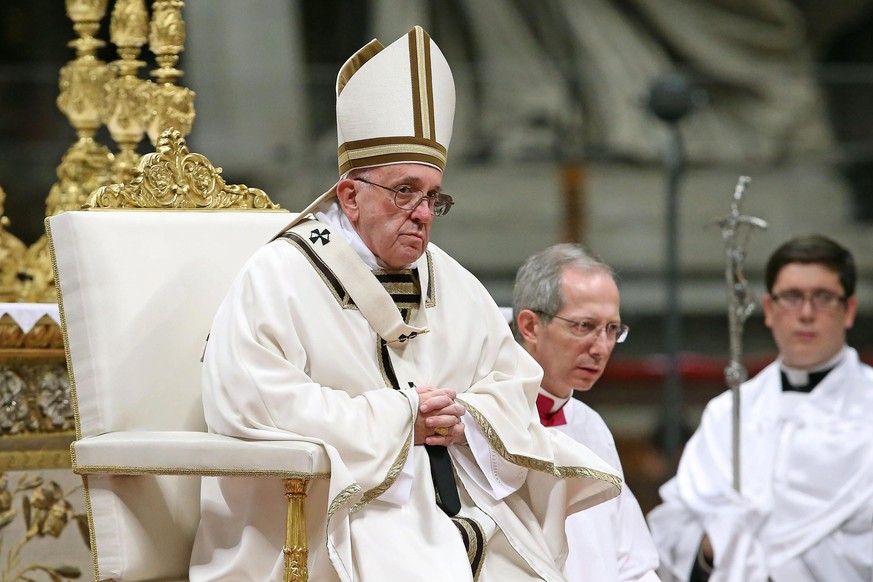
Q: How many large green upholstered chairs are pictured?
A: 0